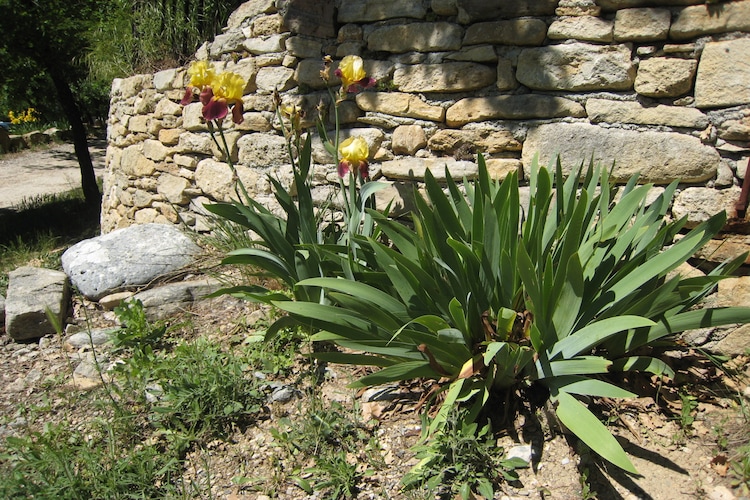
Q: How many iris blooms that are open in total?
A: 4